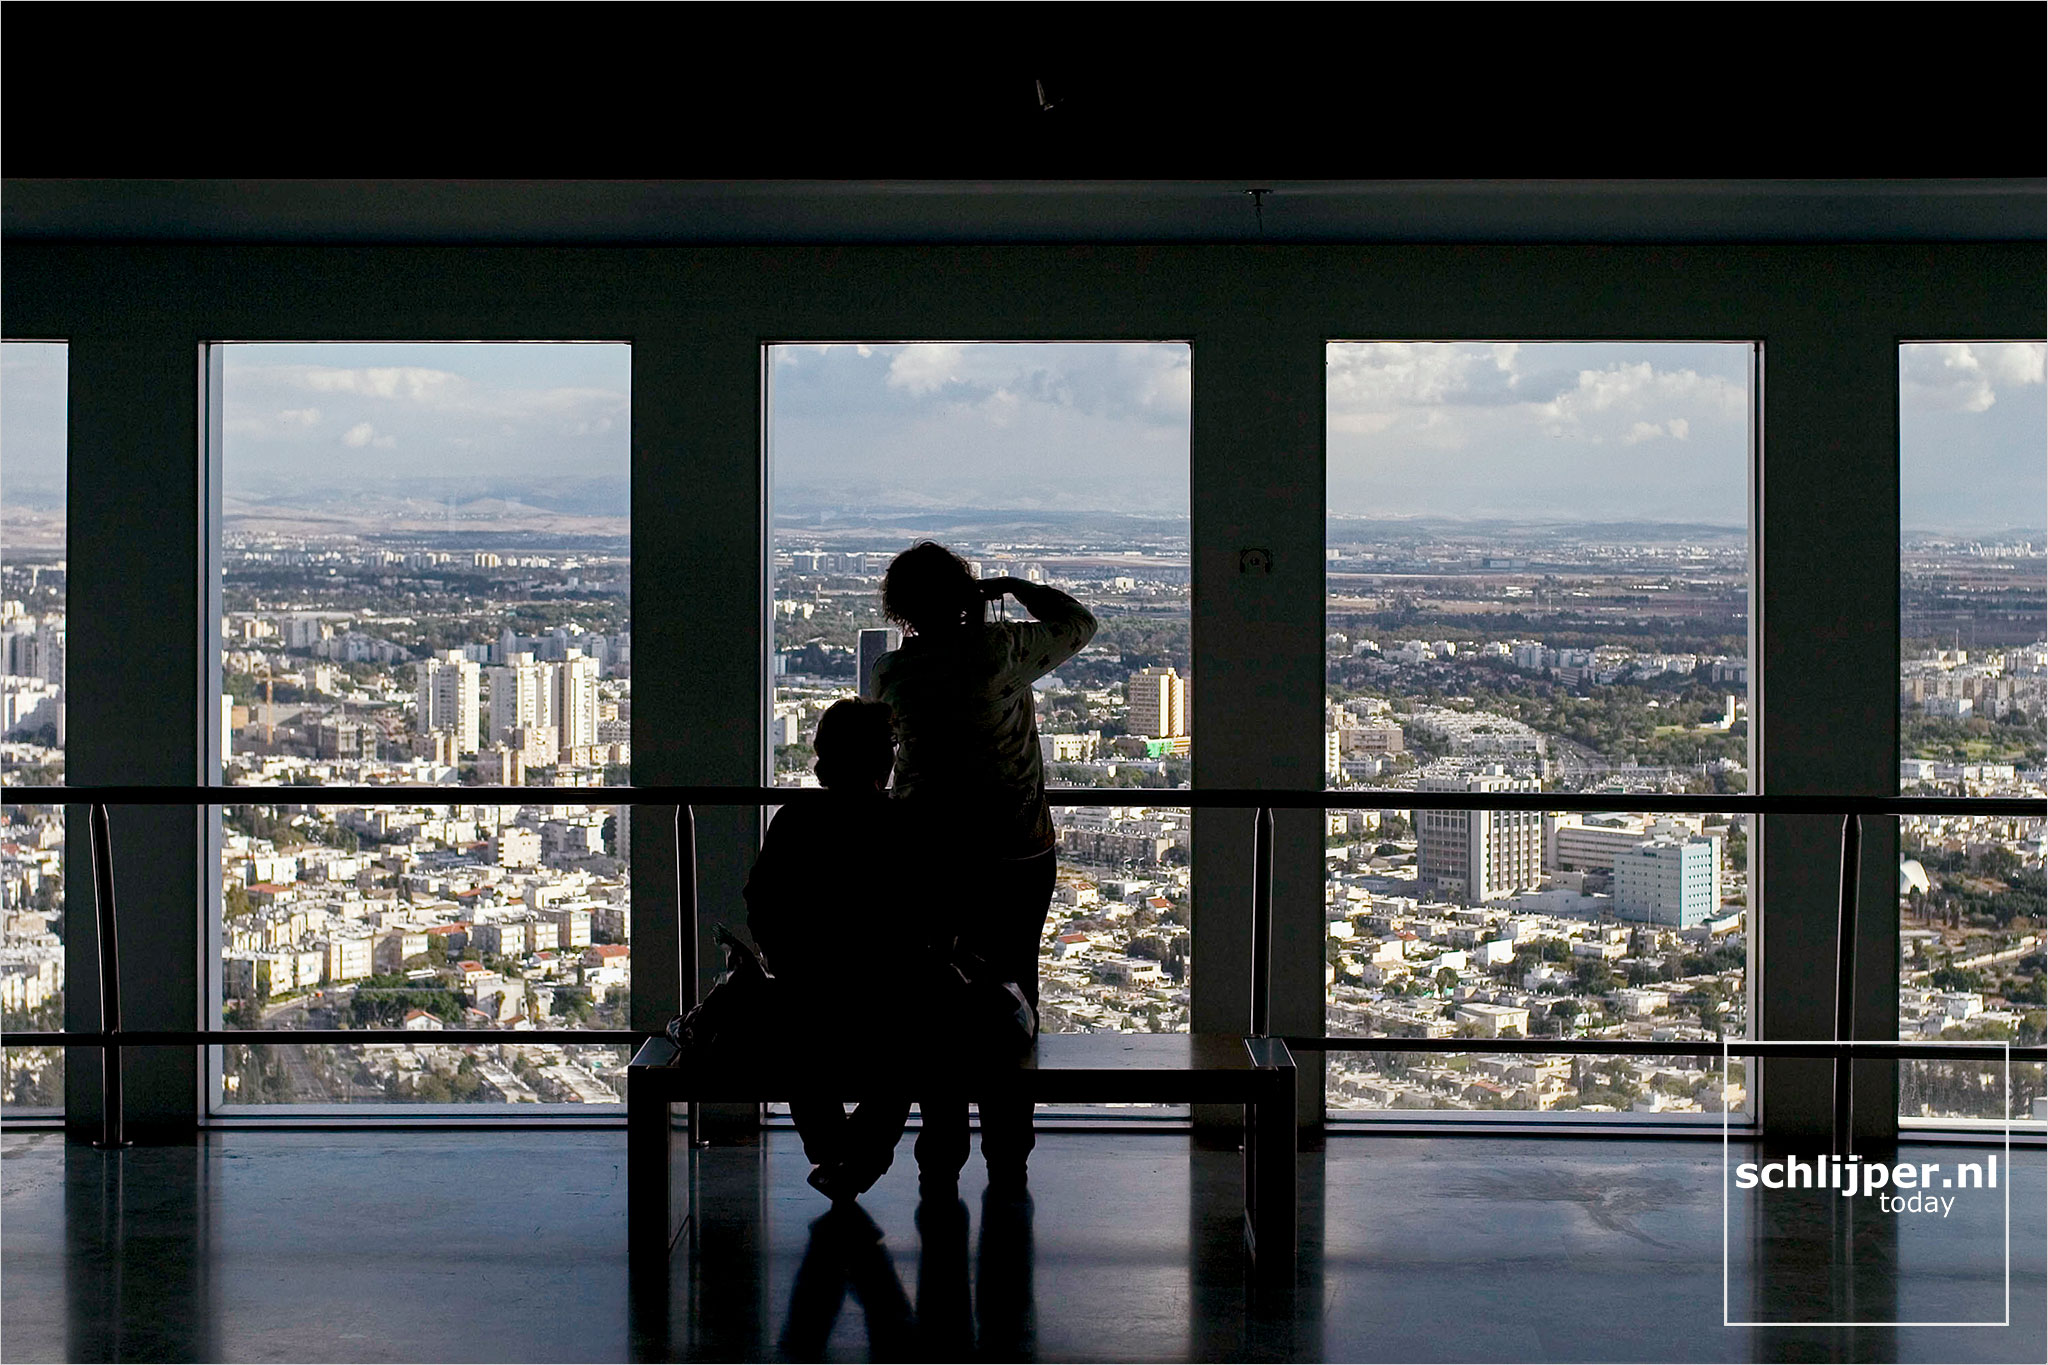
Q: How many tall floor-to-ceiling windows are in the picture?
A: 5